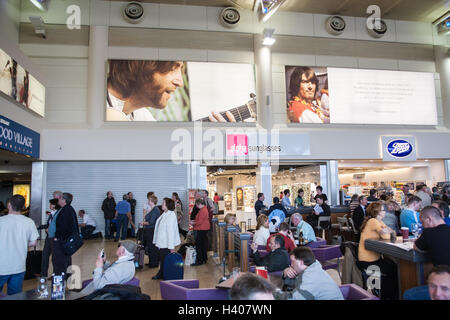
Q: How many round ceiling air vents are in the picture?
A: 4